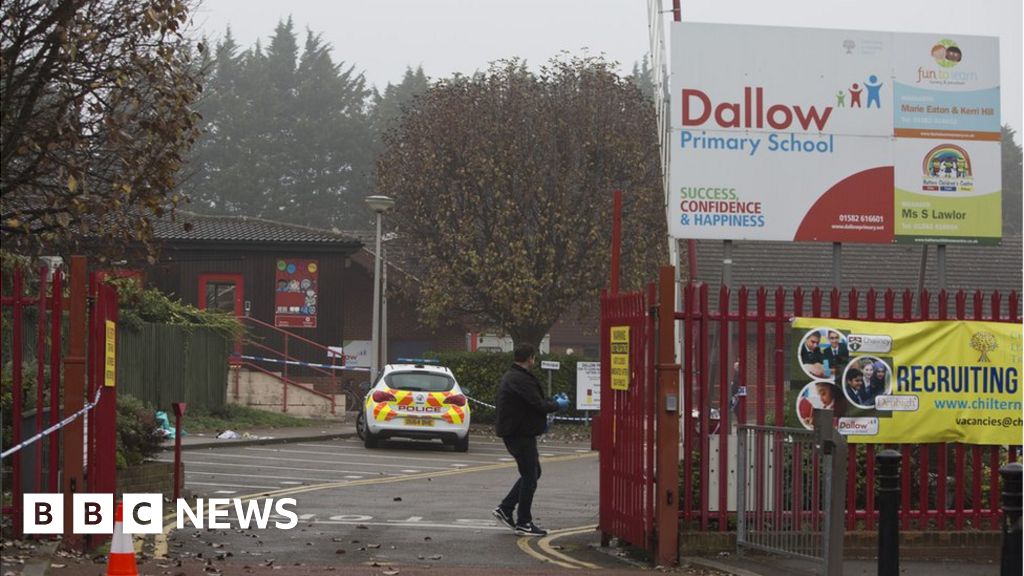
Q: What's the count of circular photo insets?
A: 3